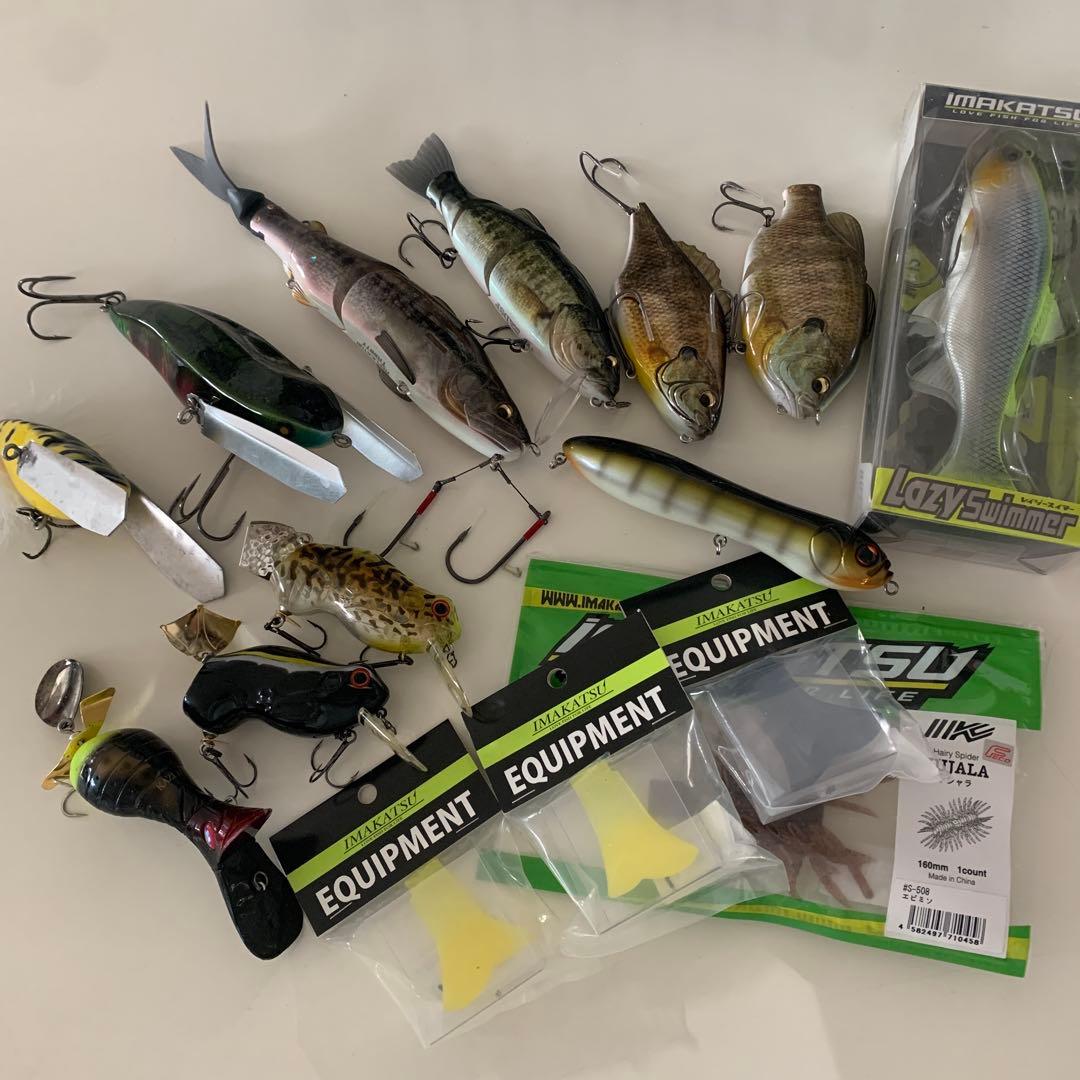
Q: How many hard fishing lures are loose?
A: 10